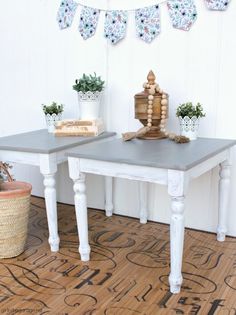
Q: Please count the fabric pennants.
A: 6